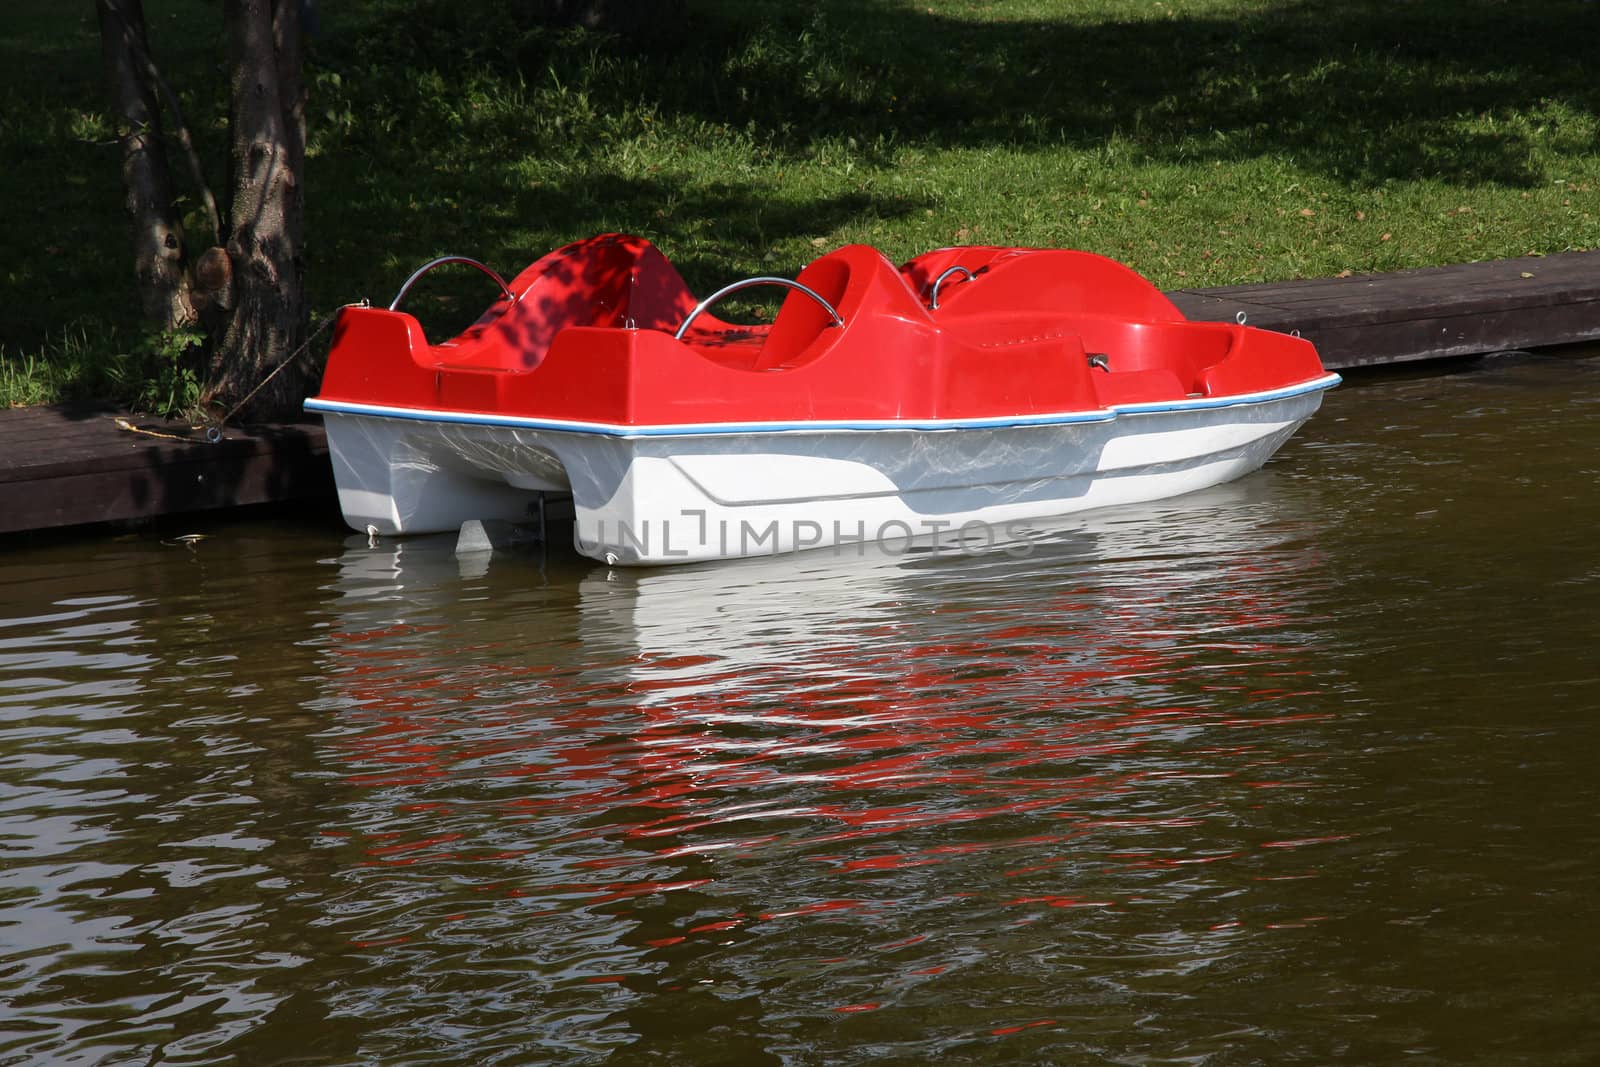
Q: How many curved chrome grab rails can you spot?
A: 3